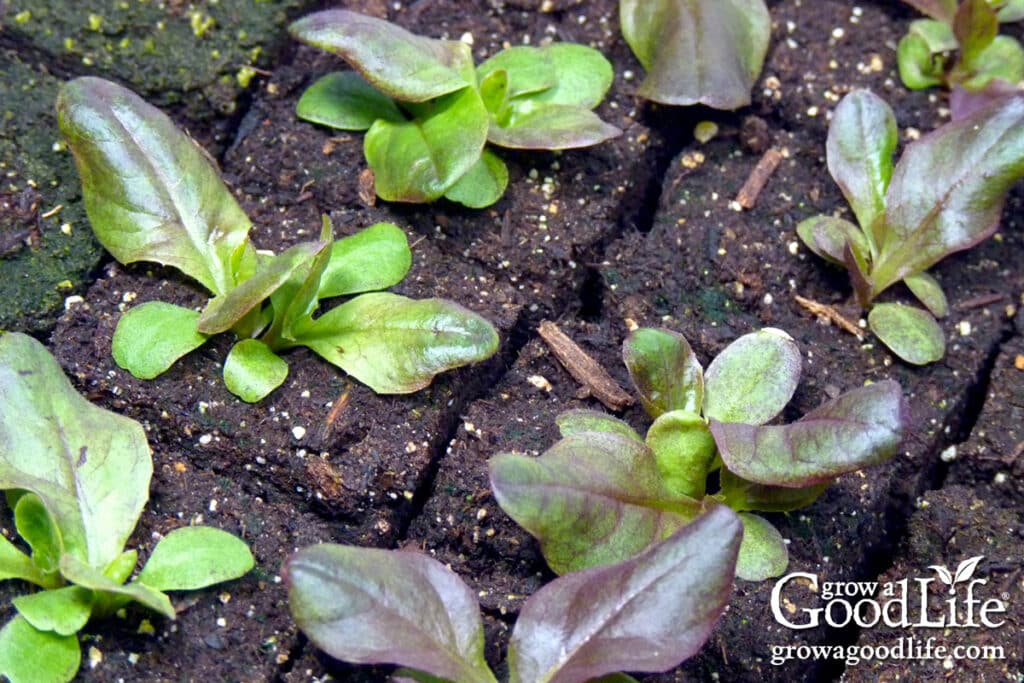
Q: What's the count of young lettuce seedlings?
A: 8